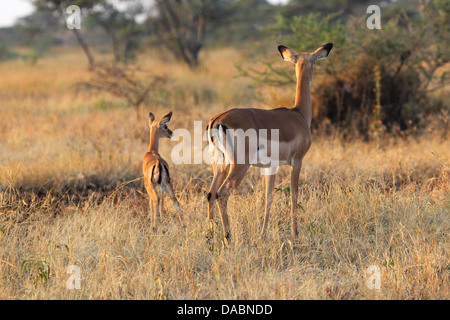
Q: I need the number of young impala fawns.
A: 1